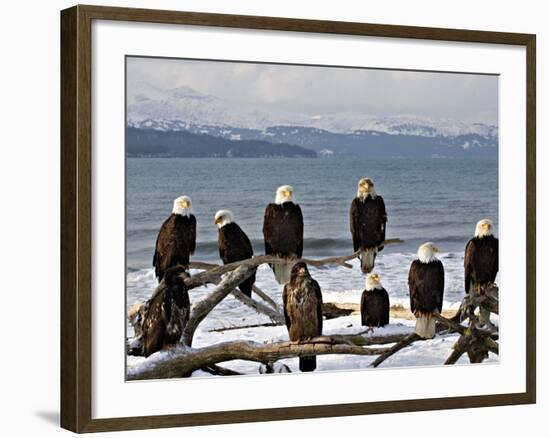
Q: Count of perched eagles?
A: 9